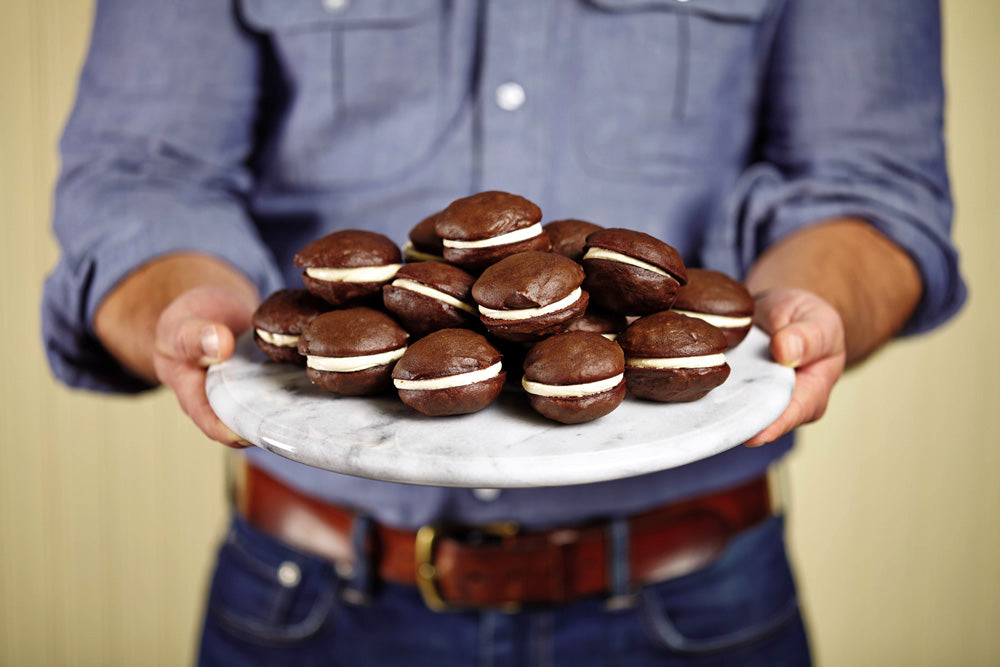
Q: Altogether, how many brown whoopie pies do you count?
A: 14